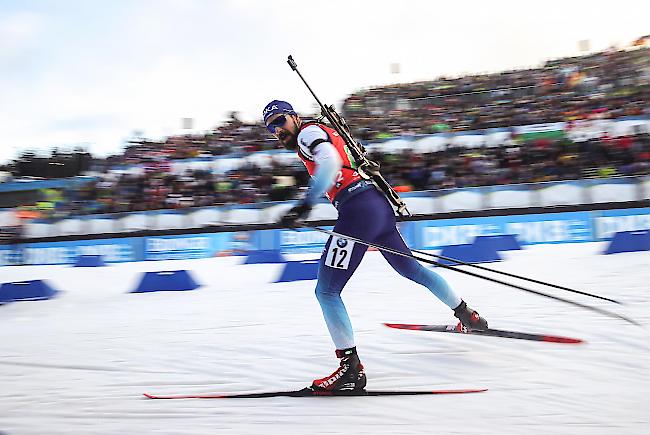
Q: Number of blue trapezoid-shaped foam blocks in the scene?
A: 8